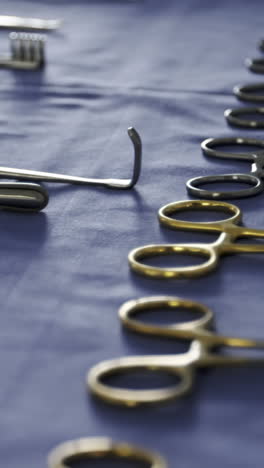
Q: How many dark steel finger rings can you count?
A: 6